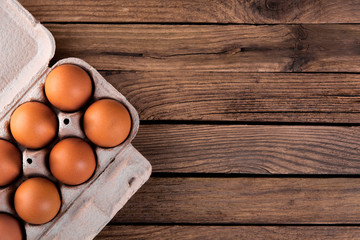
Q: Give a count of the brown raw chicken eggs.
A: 7